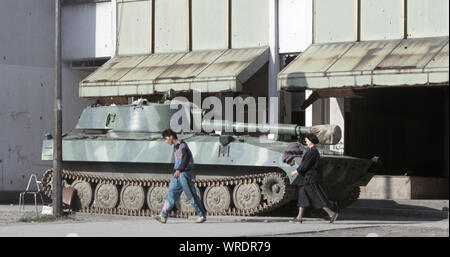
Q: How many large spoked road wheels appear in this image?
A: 7